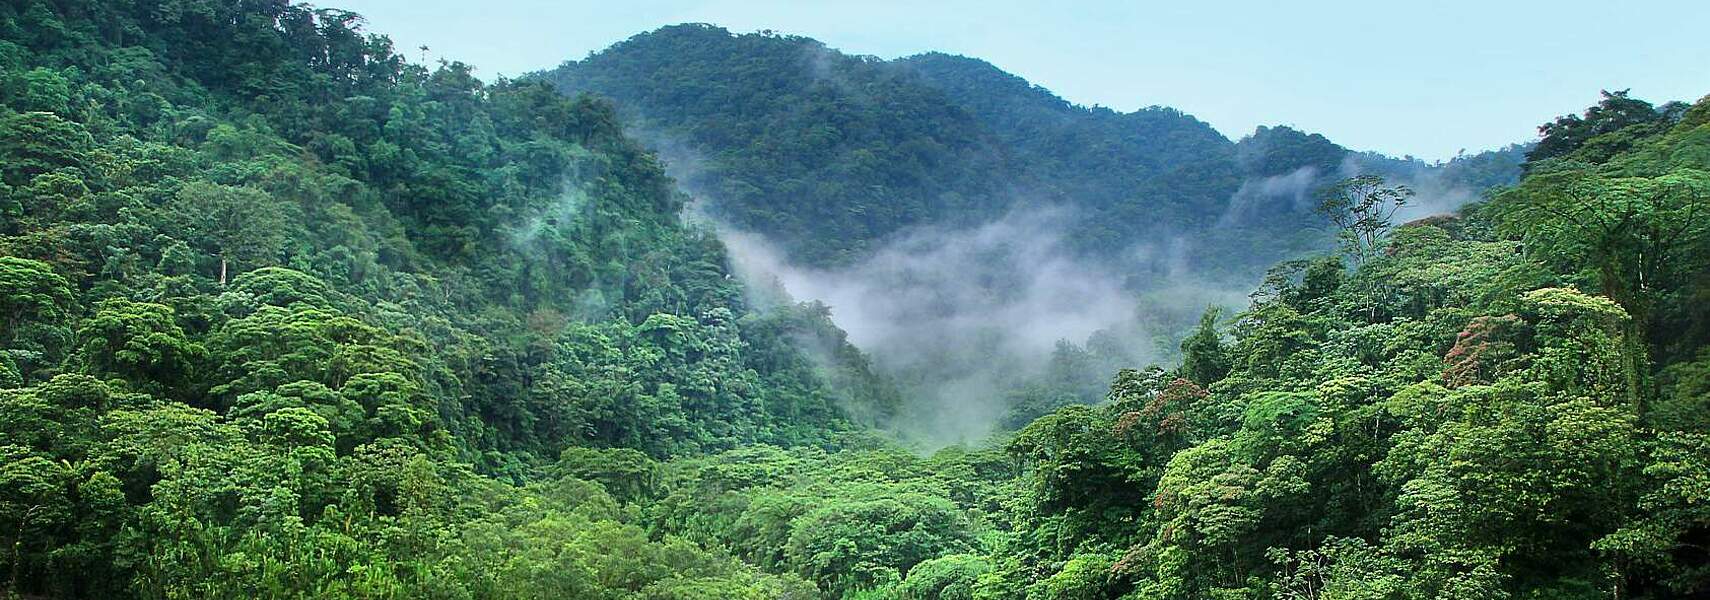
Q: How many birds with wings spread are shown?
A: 0